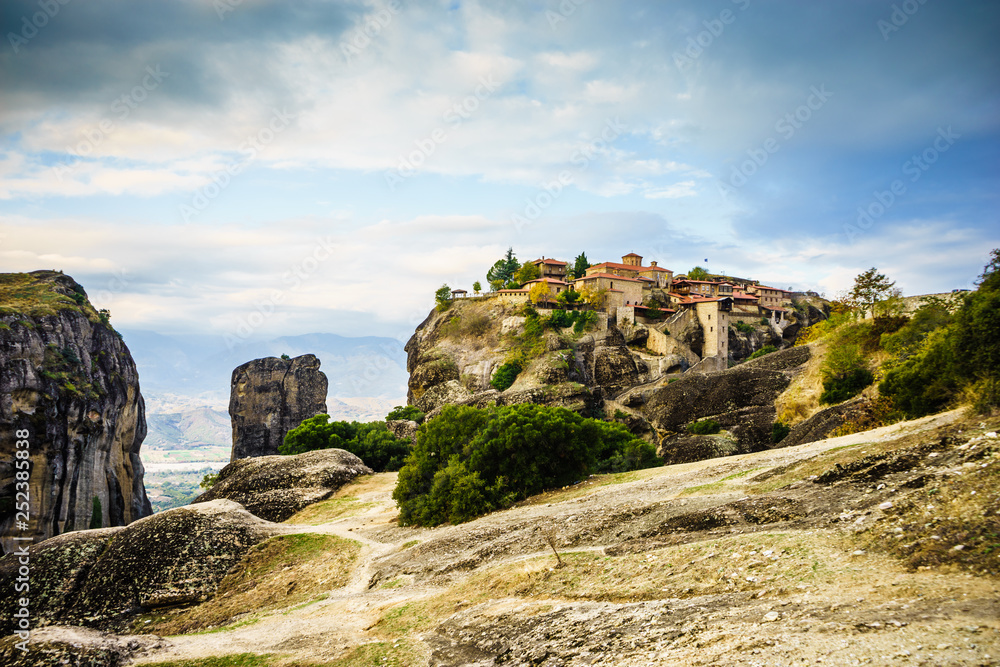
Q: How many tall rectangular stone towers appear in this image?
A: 1